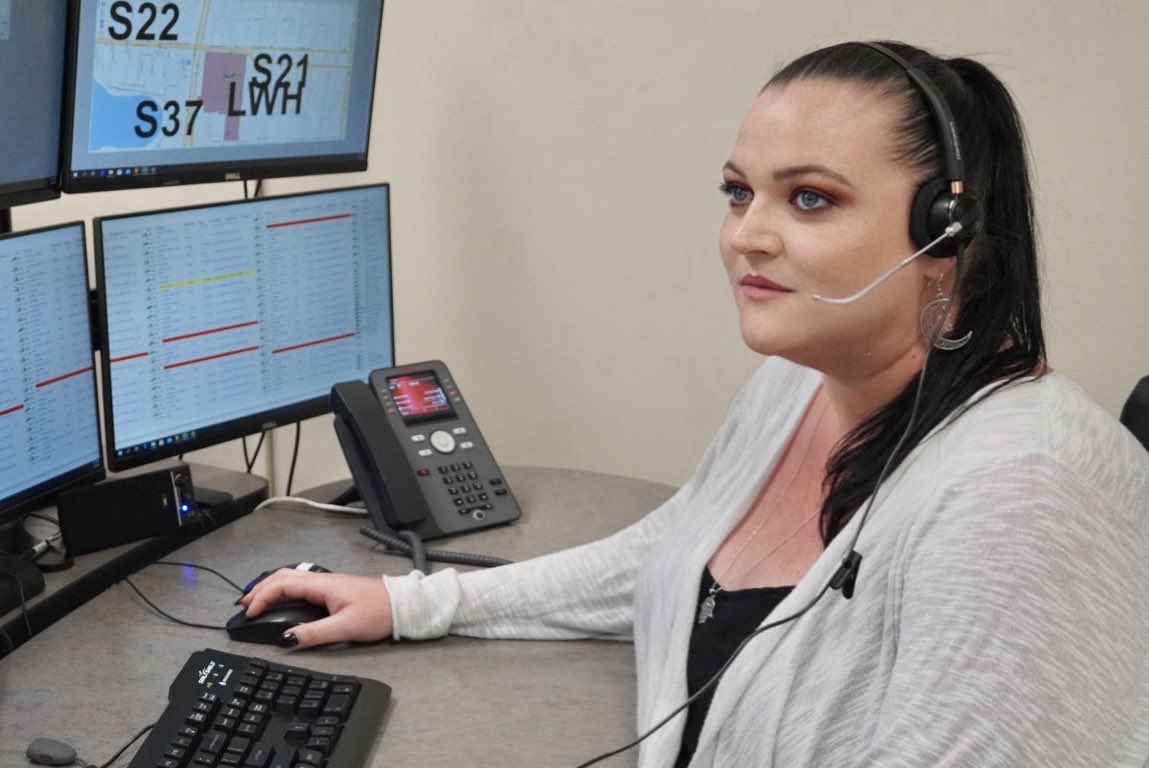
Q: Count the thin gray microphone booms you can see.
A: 1